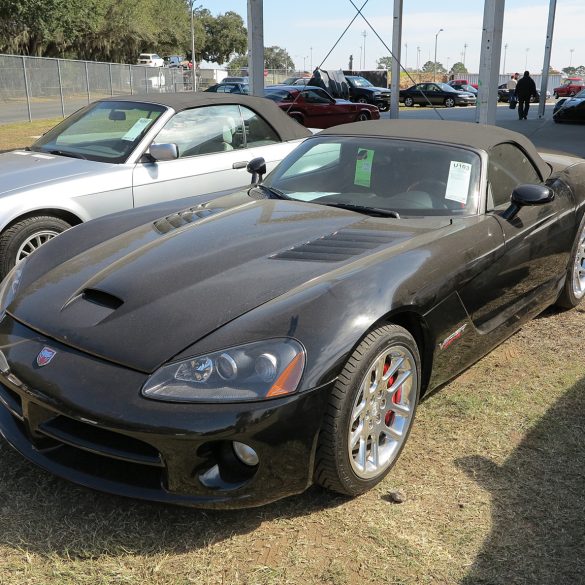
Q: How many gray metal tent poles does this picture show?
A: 4